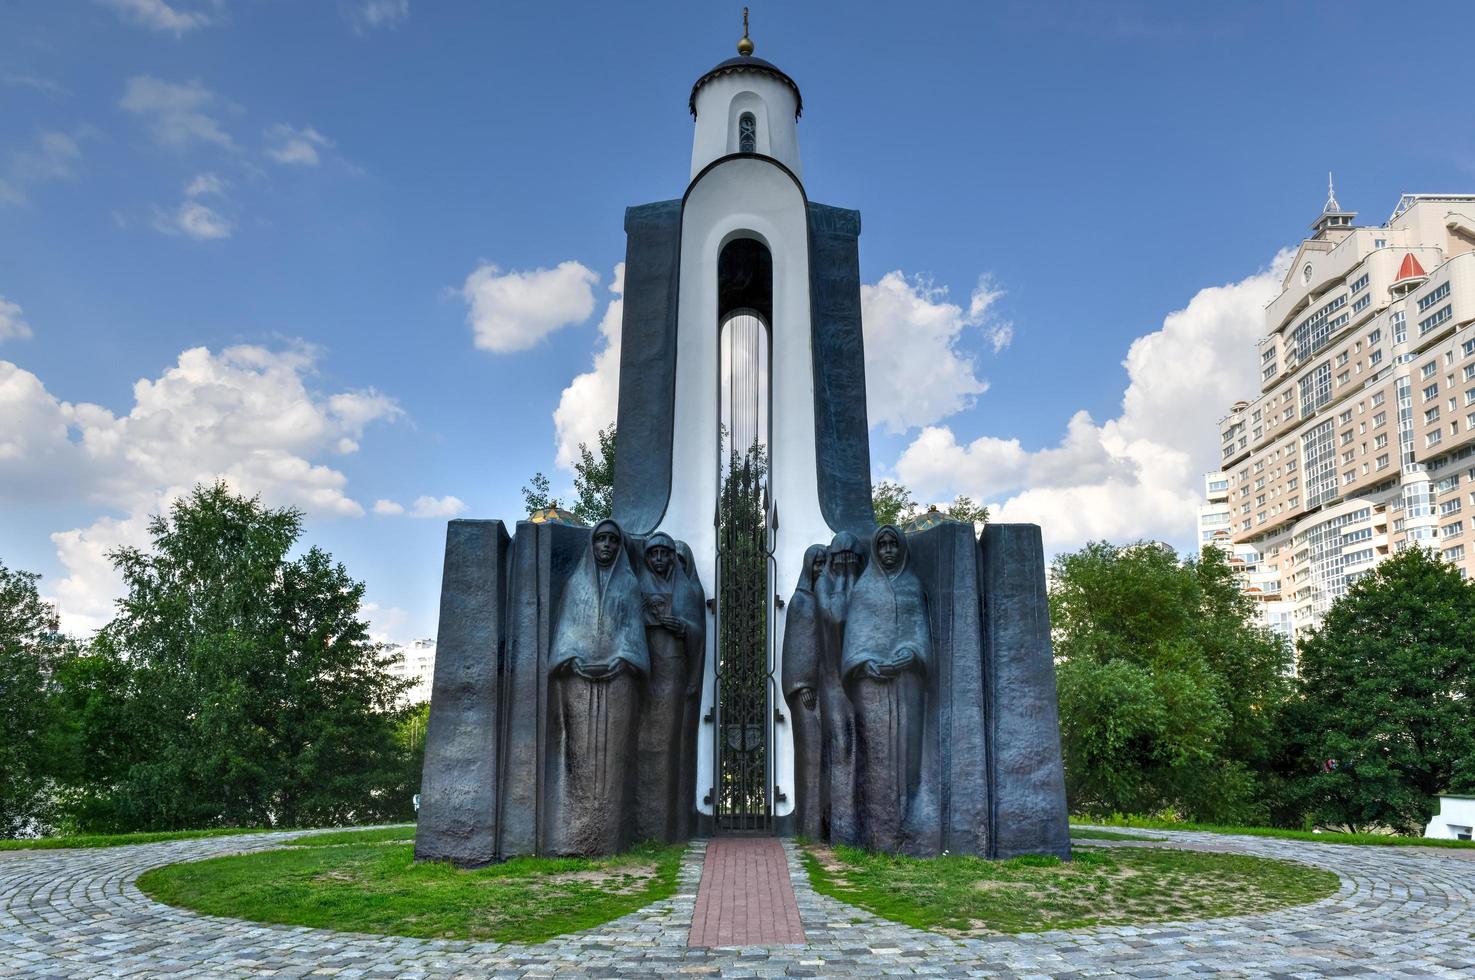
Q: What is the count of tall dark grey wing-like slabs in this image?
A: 2